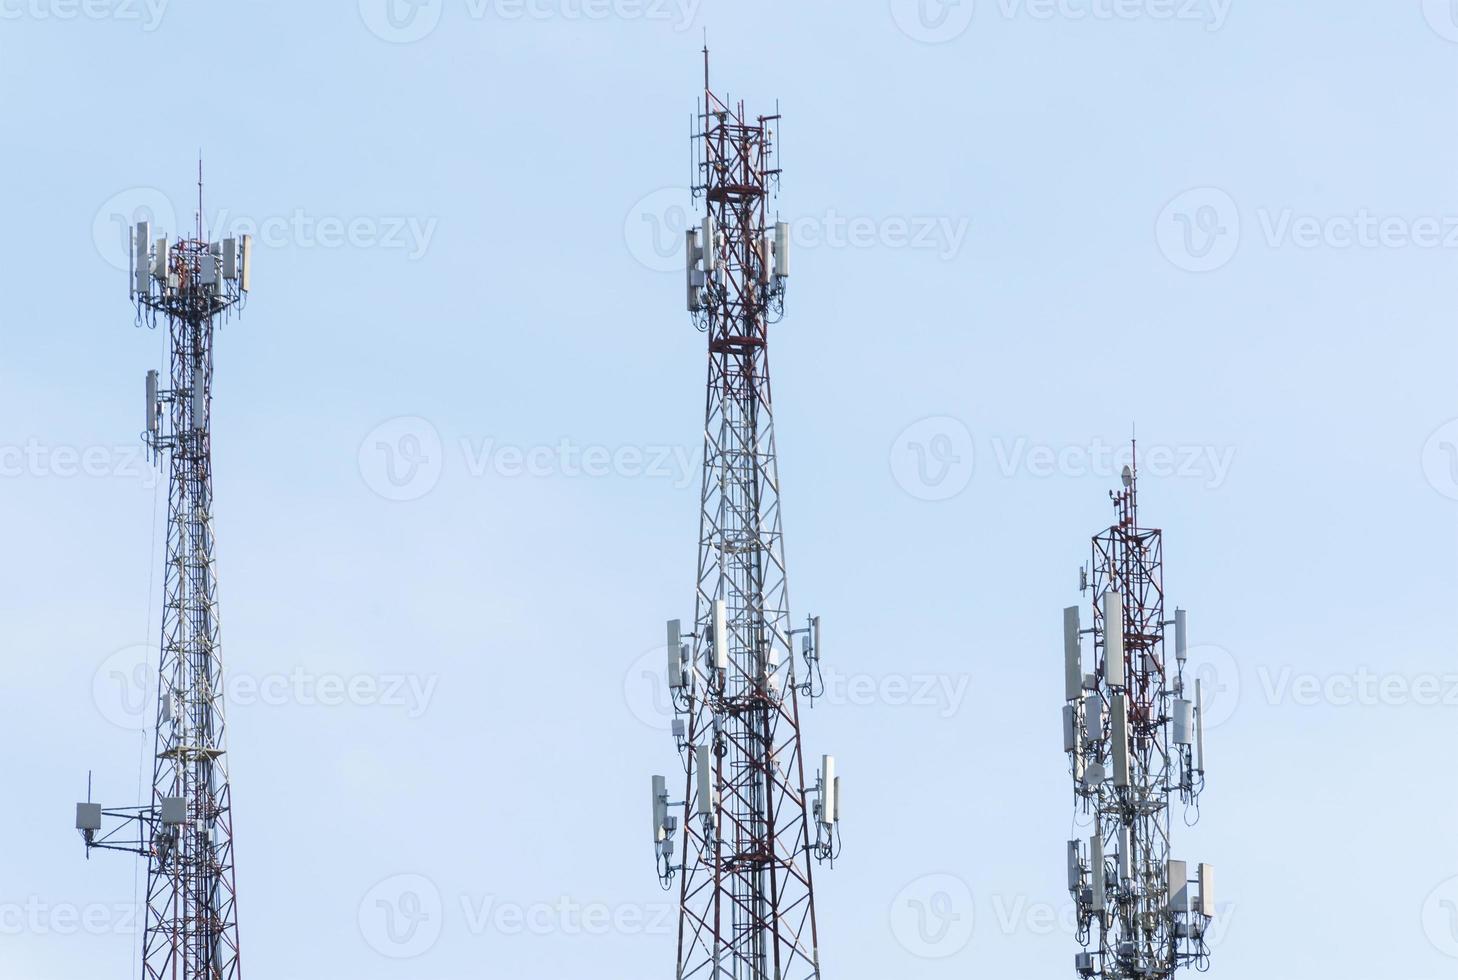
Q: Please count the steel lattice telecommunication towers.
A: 3